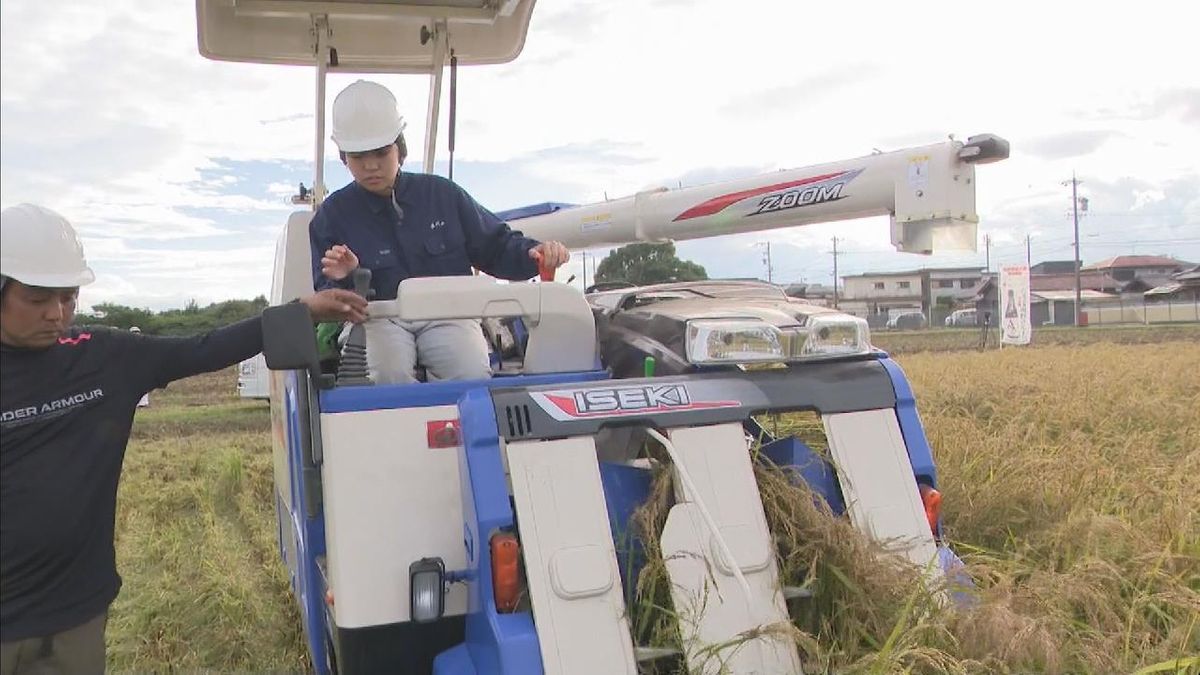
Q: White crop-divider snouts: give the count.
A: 3